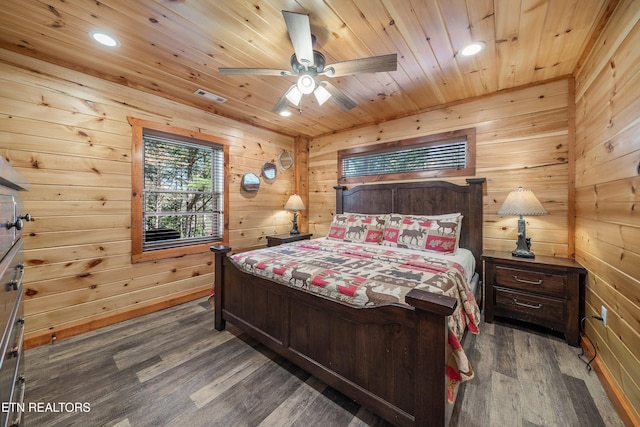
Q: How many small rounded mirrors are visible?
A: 3